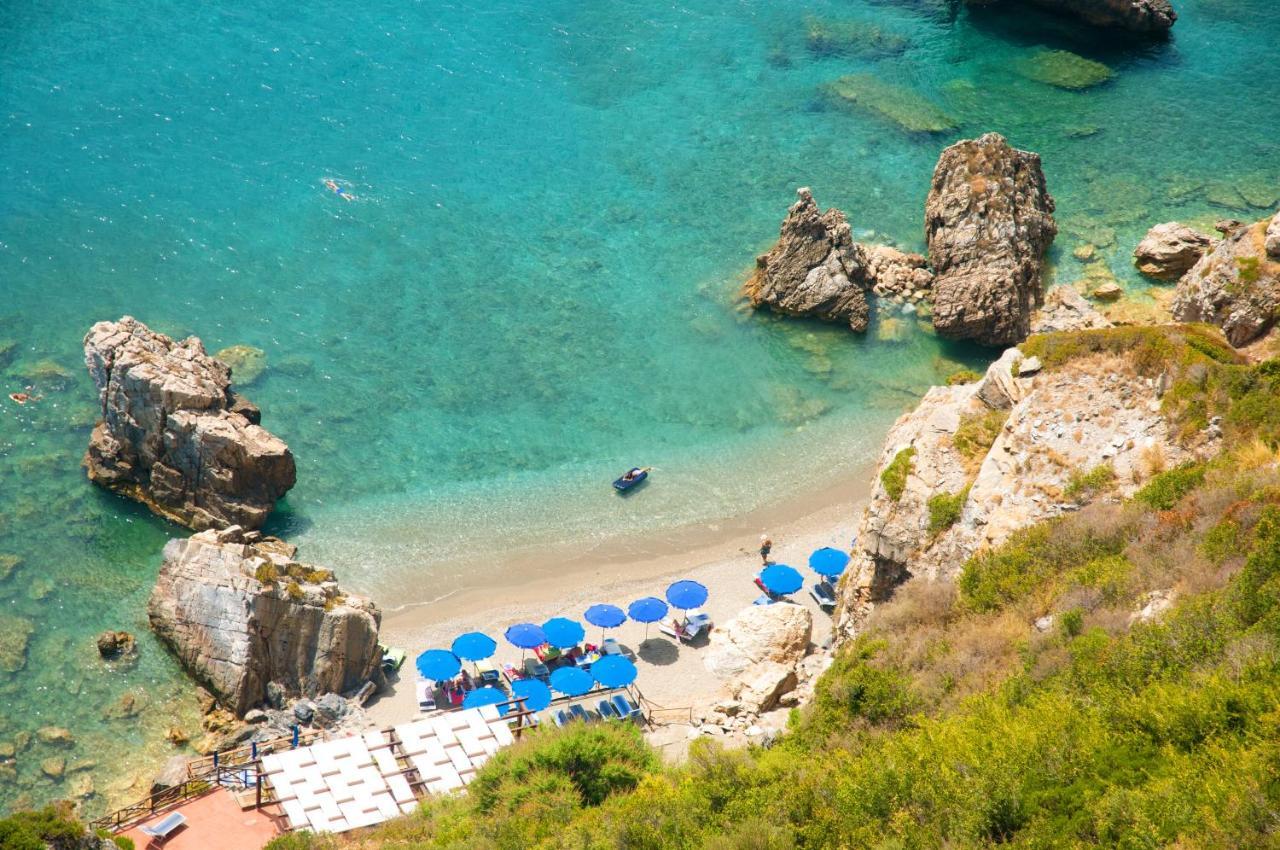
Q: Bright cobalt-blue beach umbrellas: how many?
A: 13